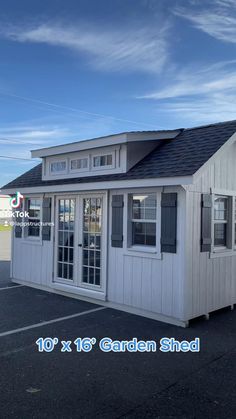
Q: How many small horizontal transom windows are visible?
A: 3